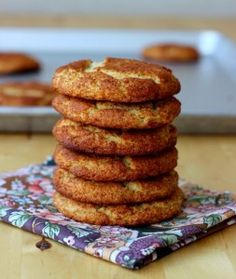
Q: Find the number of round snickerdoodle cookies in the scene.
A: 9